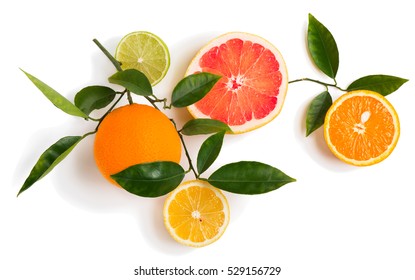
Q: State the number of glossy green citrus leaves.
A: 12